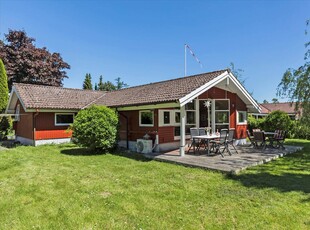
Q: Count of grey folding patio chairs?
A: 4